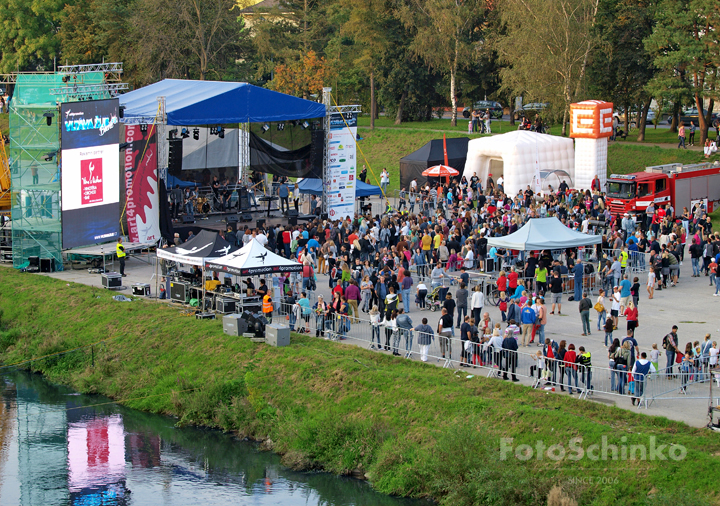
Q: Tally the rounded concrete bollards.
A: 0